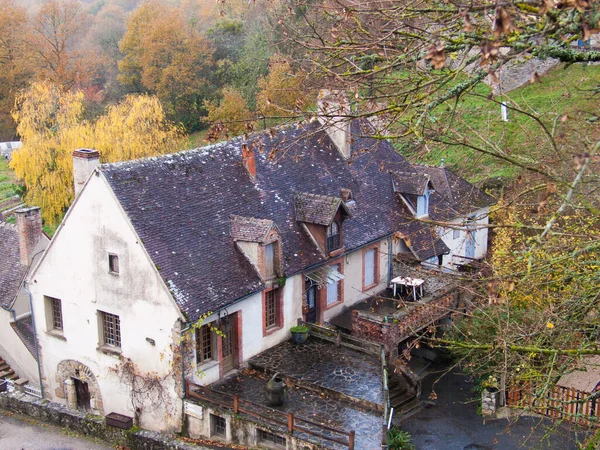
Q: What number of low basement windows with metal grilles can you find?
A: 2